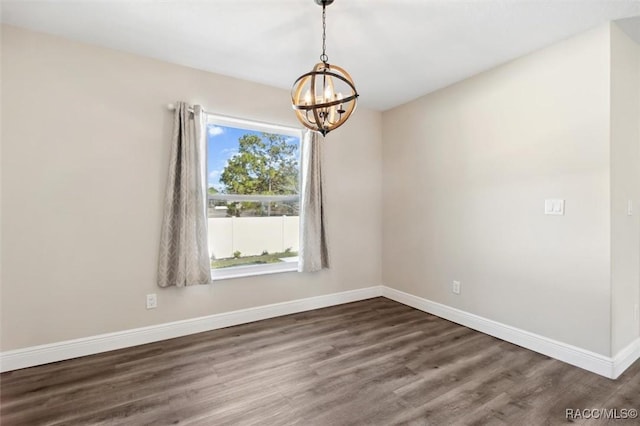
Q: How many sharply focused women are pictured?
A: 0